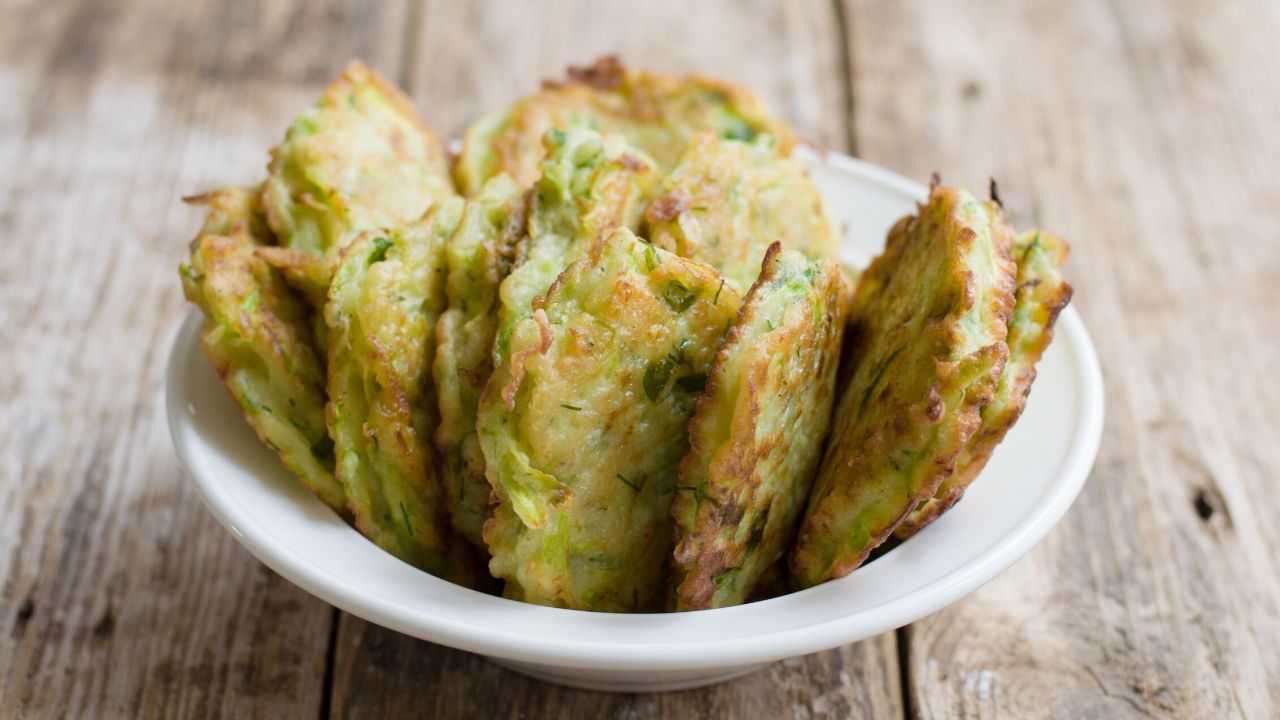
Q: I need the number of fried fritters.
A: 11